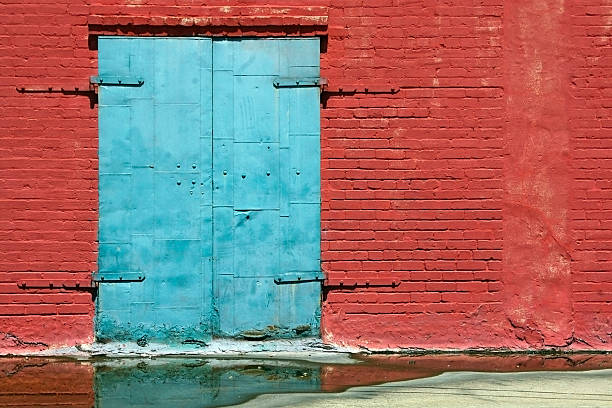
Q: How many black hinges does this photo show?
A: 4